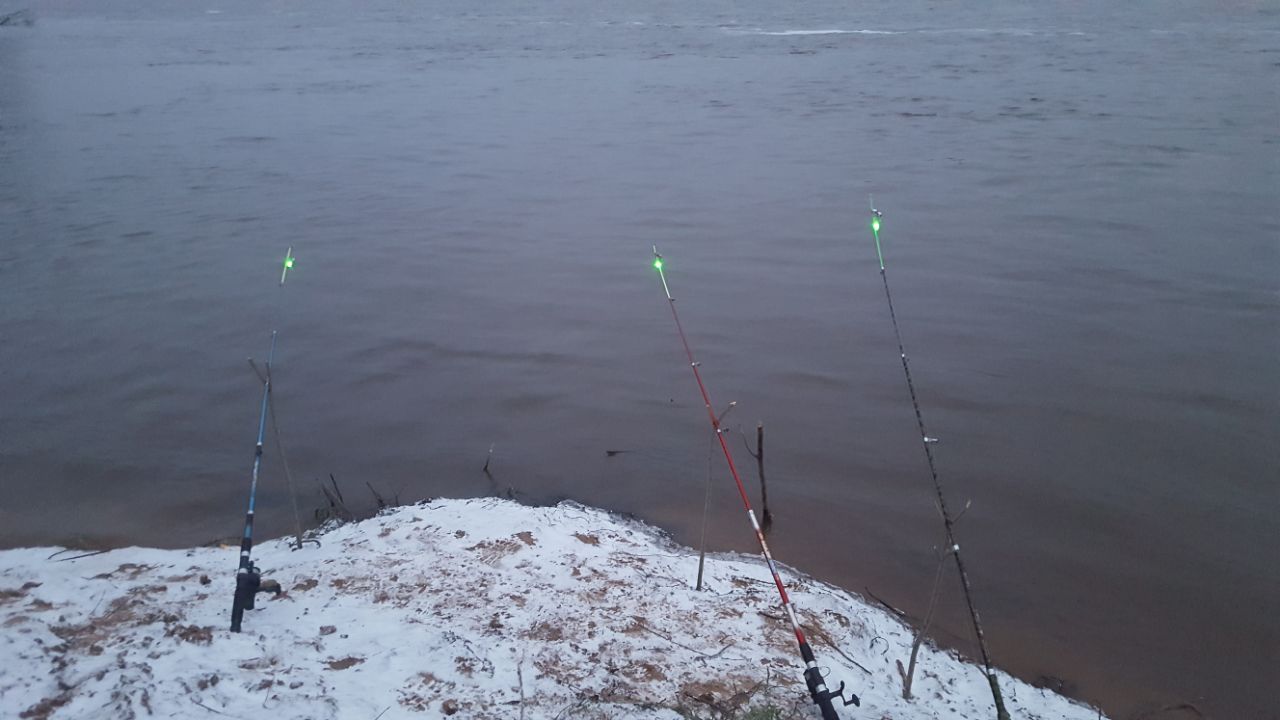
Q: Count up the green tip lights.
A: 3